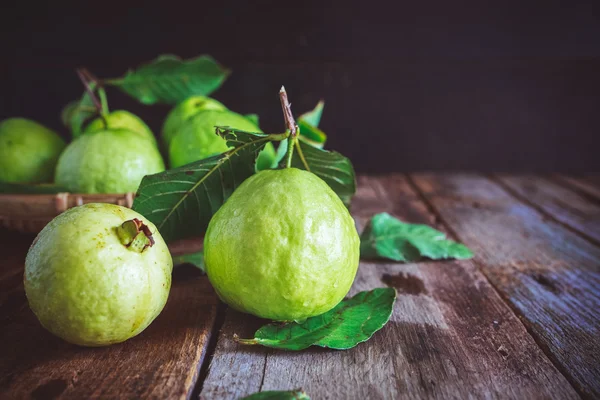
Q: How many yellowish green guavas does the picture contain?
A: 7